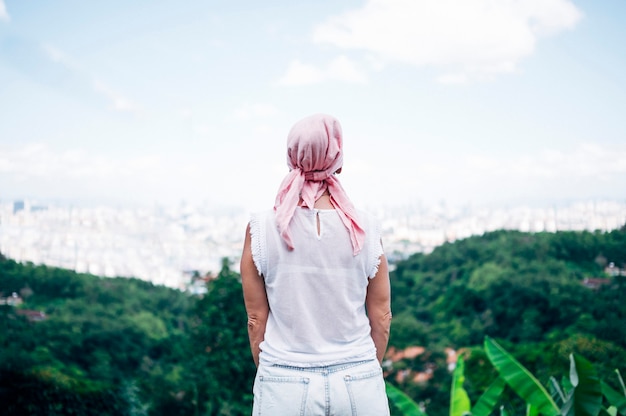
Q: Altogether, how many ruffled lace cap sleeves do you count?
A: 2